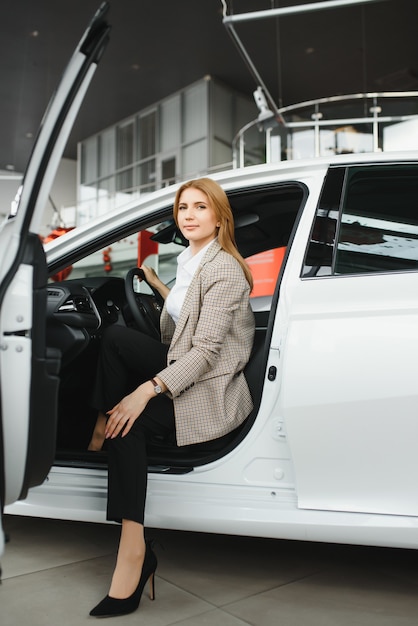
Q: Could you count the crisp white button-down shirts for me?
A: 1